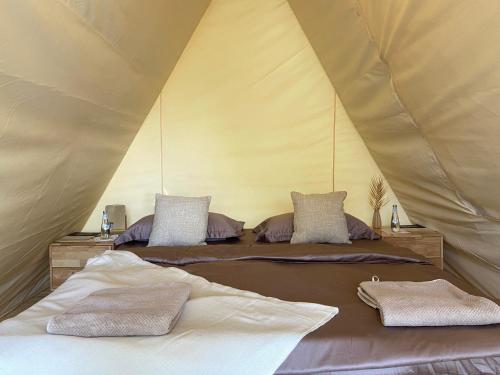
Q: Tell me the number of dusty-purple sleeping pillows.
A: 2